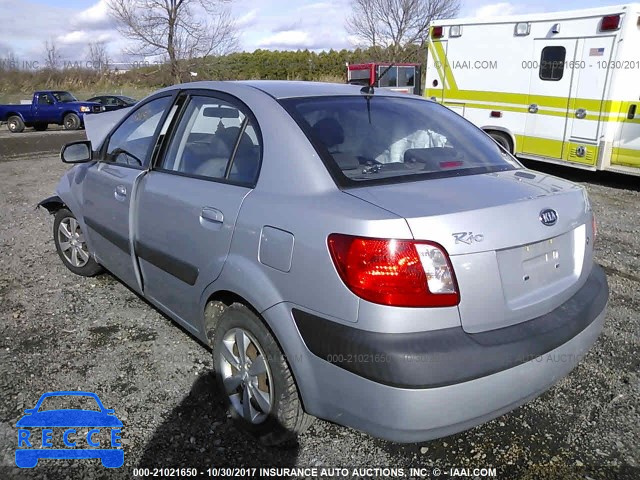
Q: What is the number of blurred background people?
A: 0